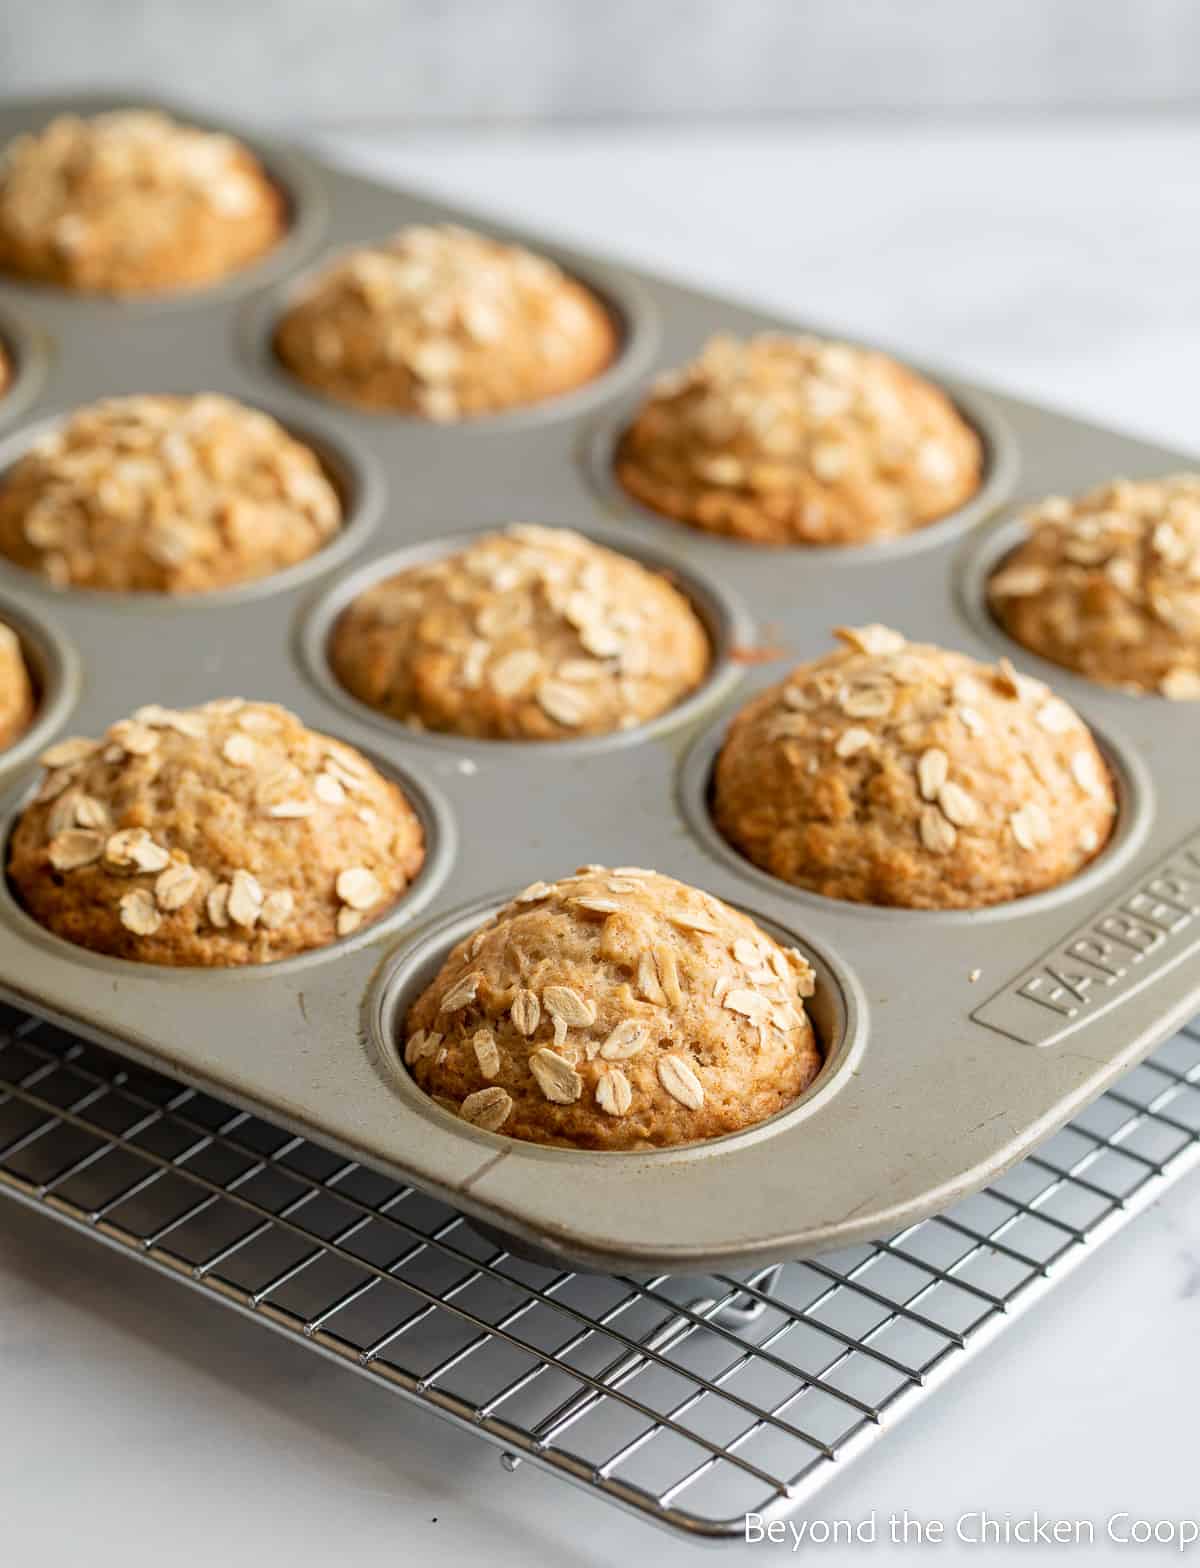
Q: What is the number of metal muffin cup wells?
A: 11